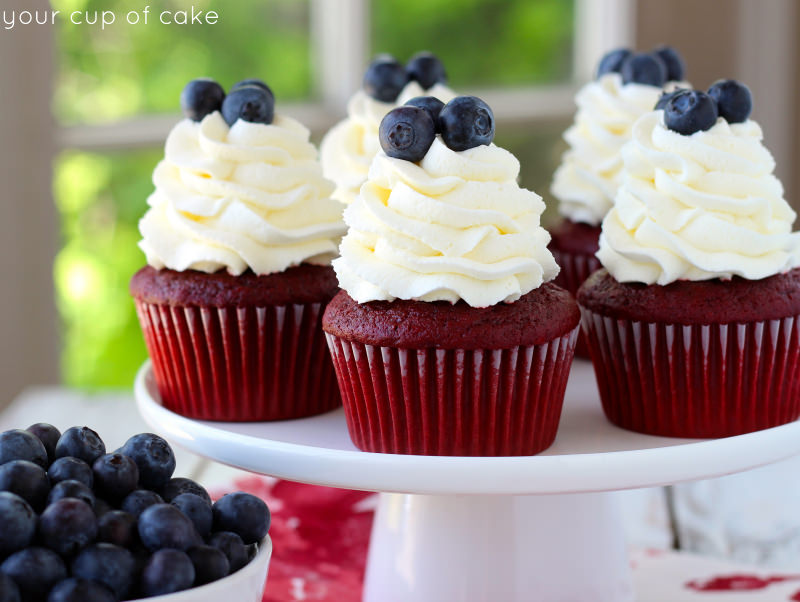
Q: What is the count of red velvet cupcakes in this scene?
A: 5